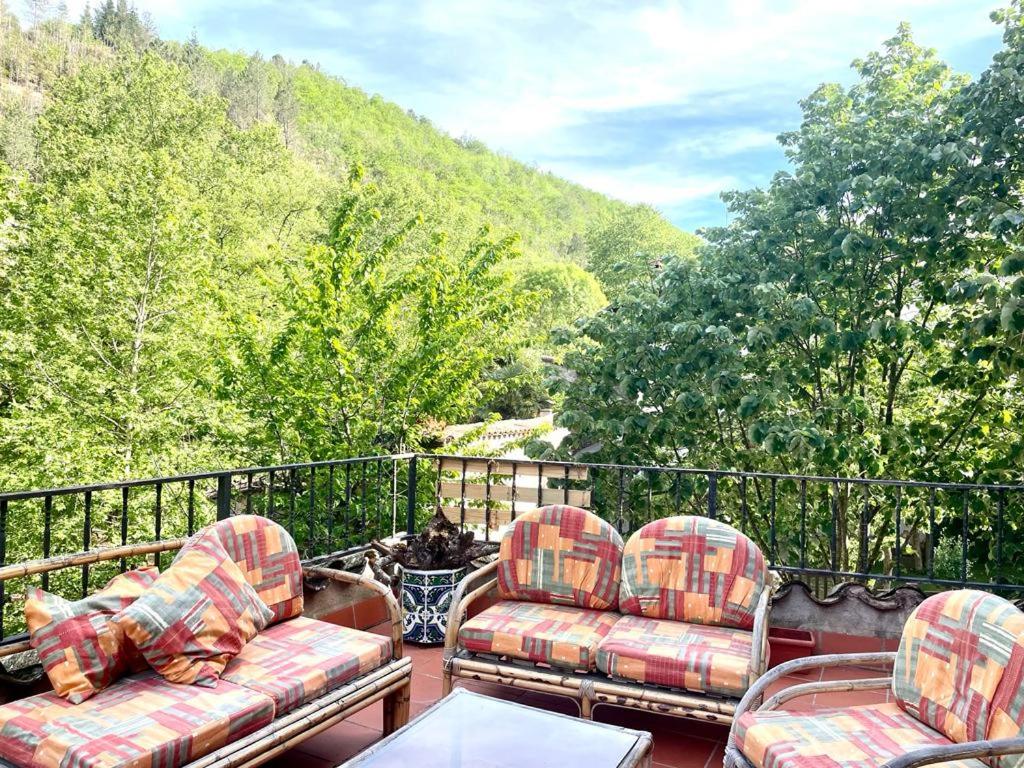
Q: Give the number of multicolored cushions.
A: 11